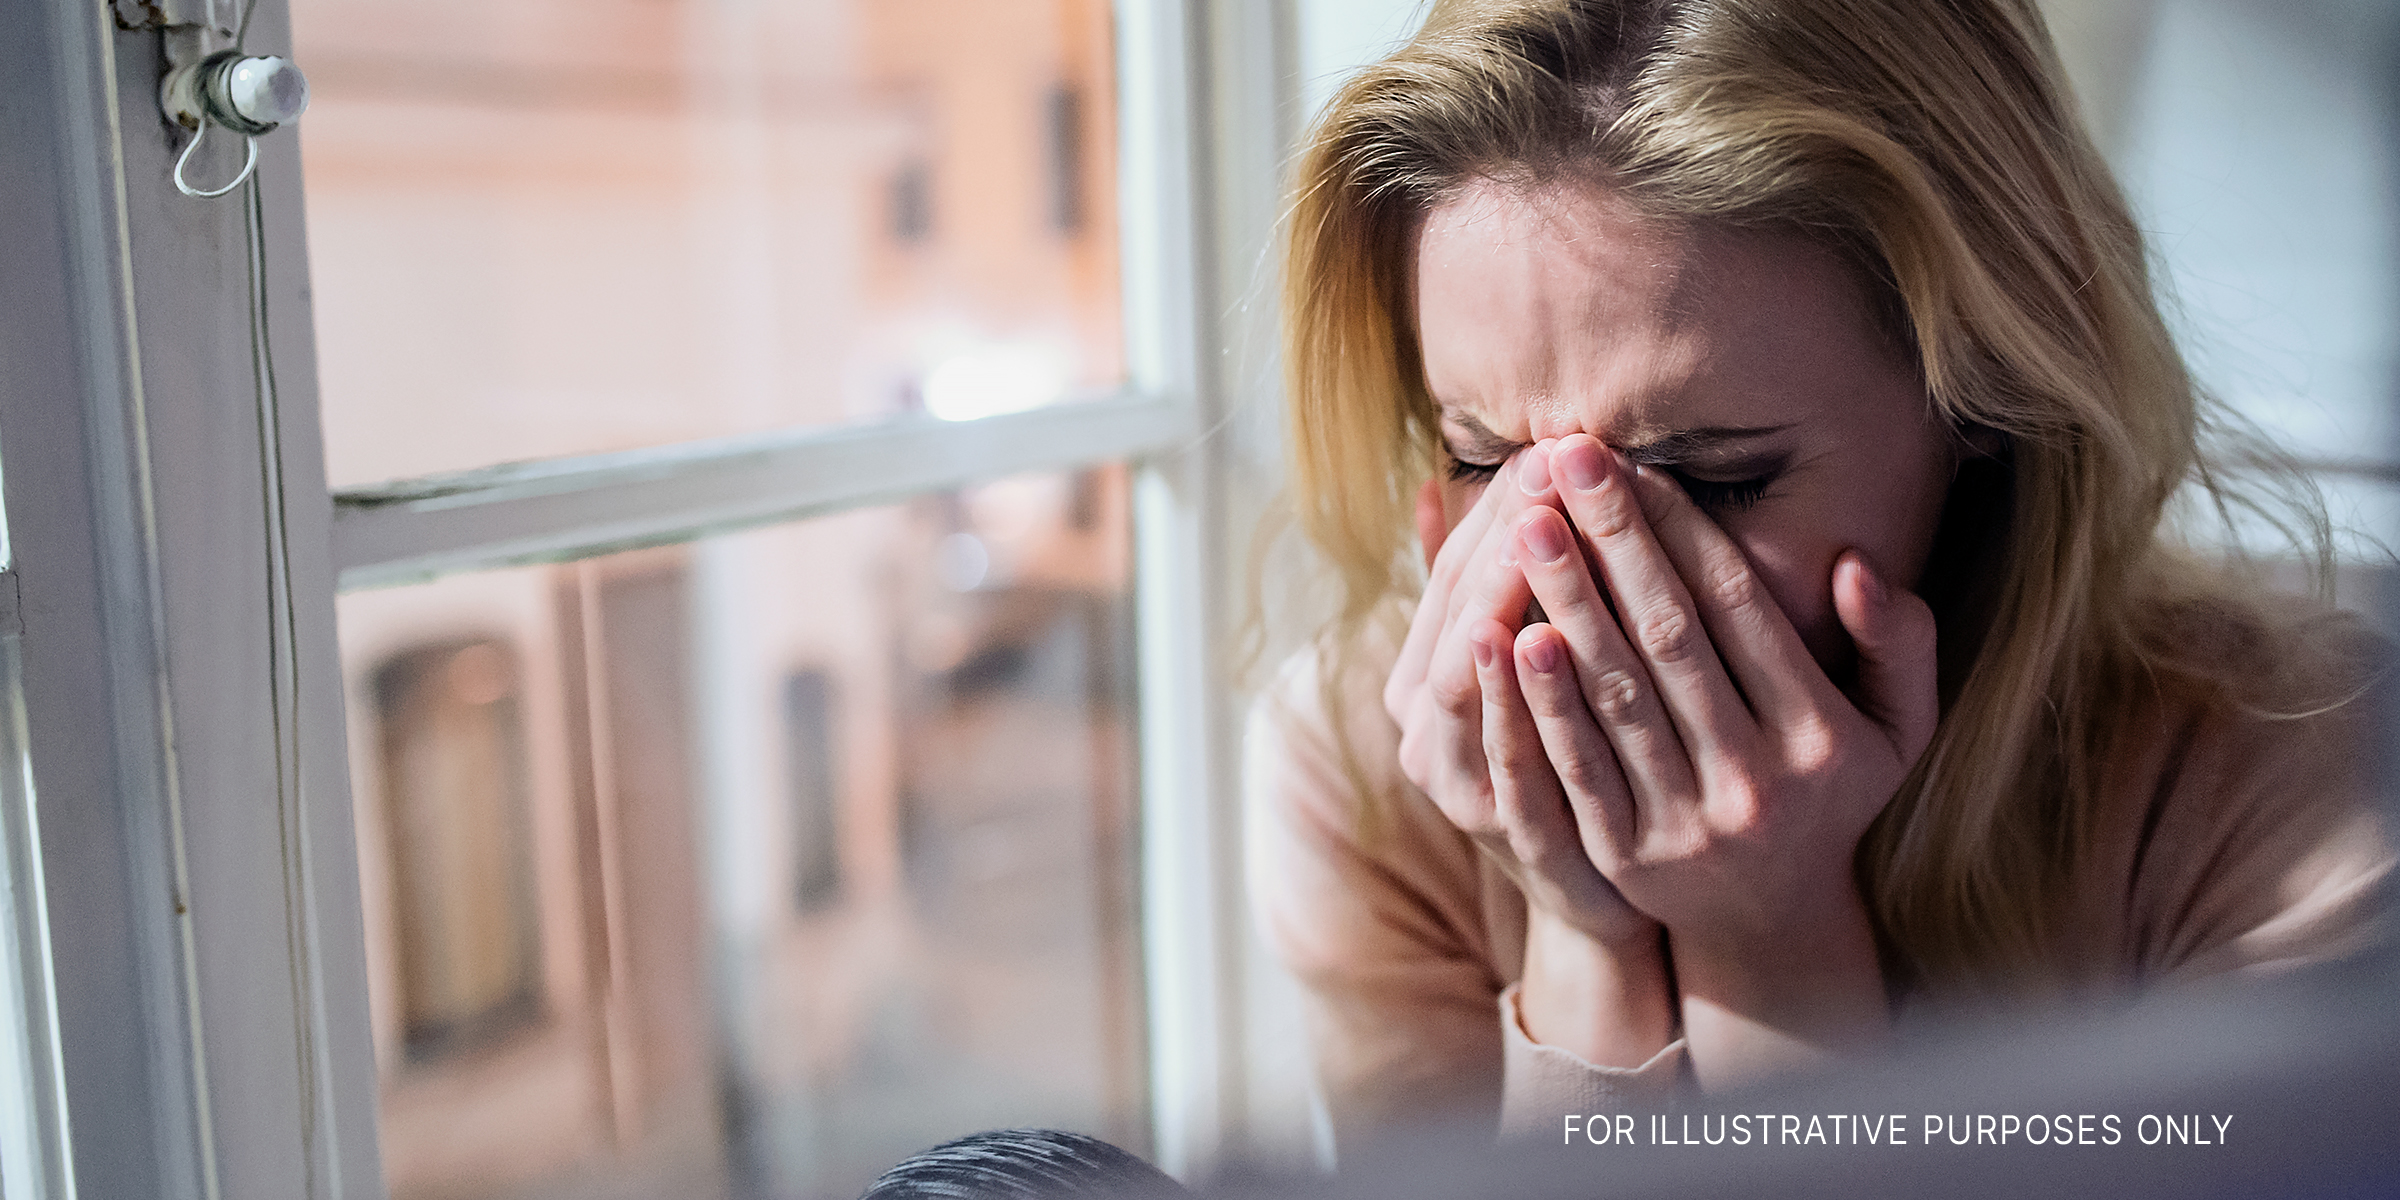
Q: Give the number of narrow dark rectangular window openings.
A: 3